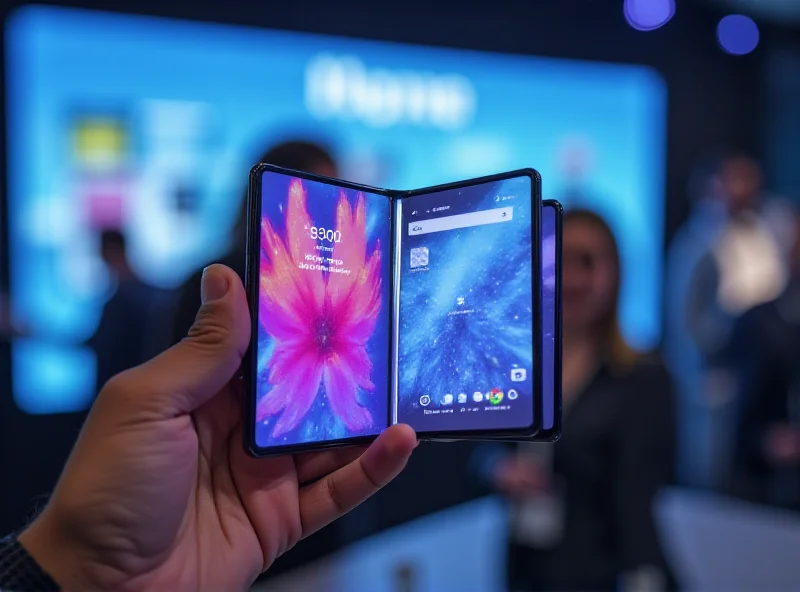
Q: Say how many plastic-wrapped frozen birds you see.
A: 0